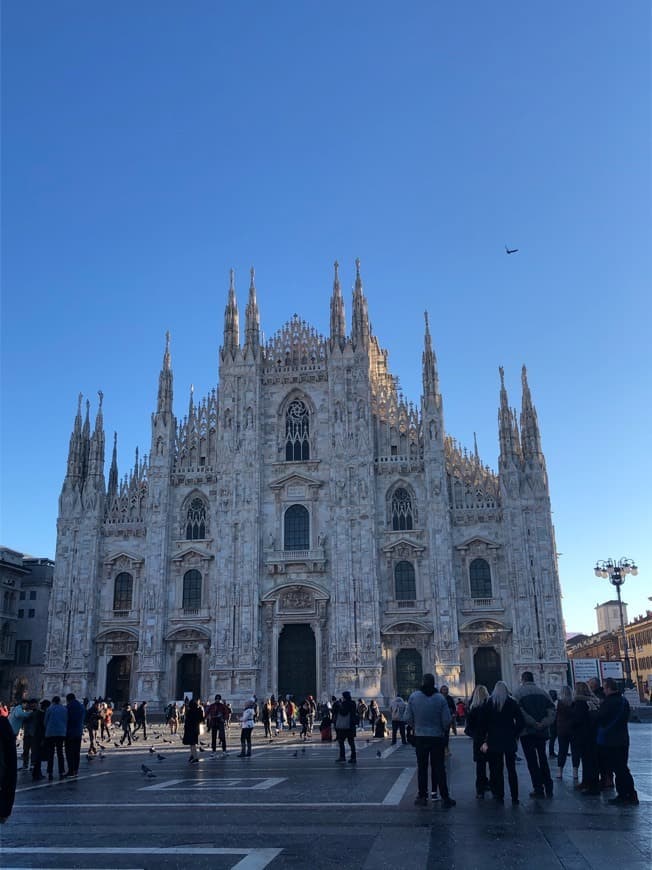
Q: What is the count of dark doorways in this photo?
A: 5